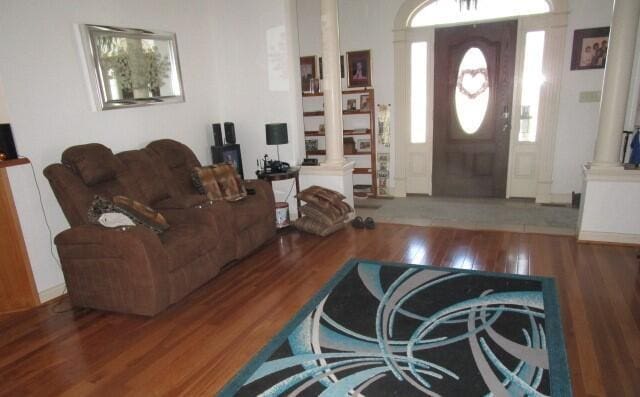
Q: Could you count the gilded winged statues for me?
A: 0